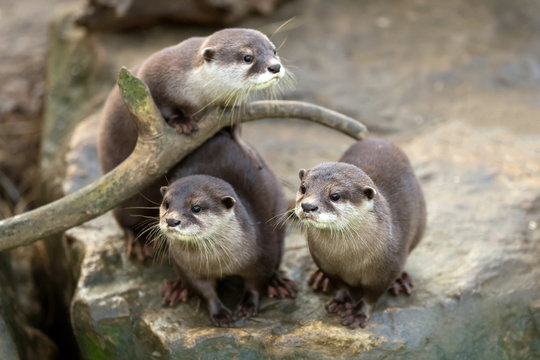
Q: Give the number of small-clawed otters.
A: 3